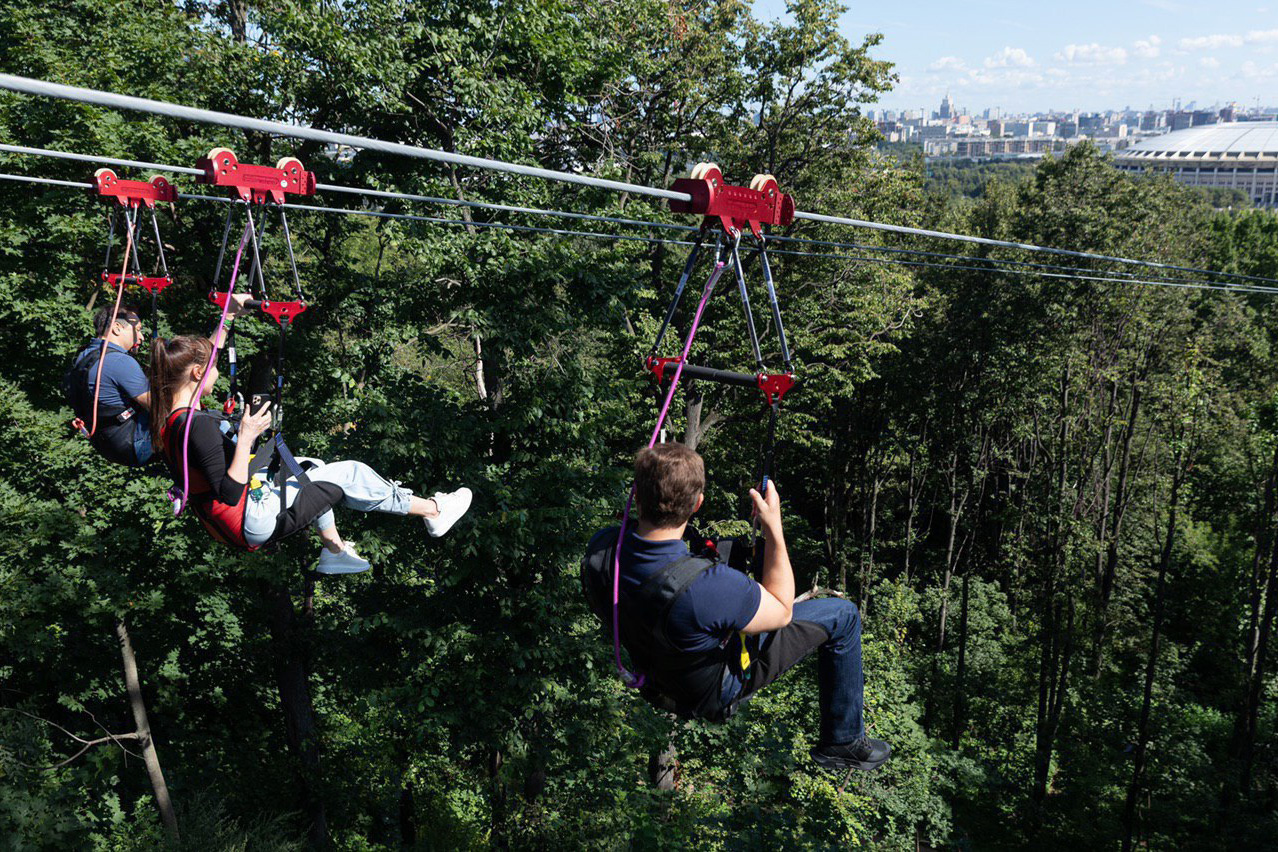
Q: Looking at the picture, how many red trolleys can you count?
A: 3